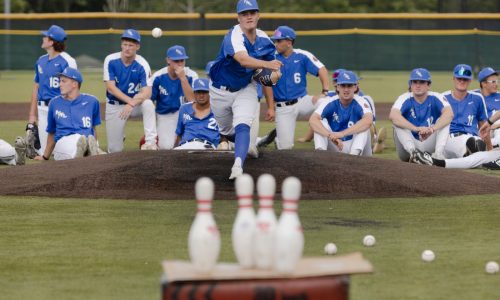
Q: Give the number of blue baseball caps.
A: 13